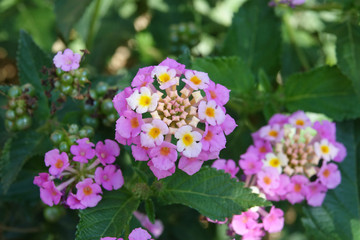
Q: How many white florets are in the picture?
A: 8